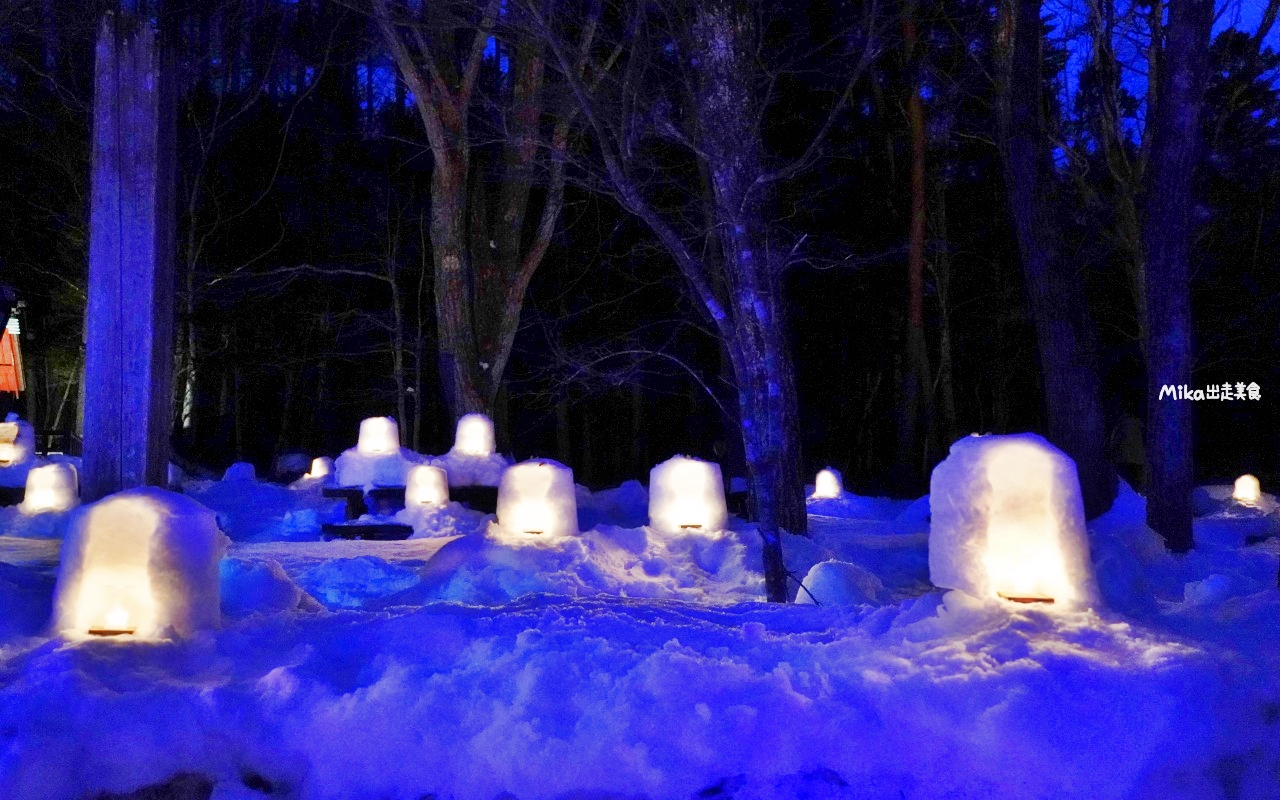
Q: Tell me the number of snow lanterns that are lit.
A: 12